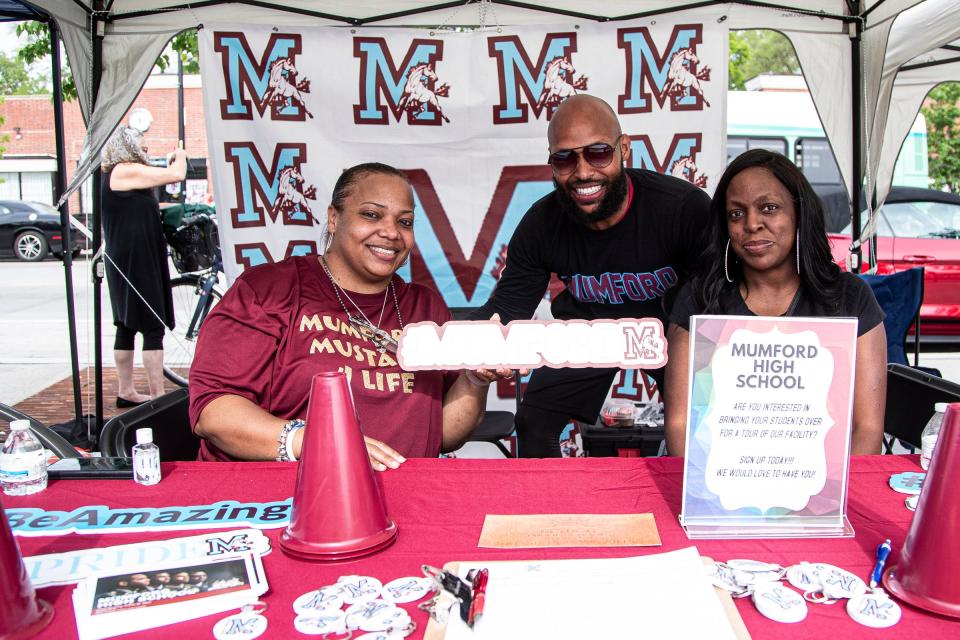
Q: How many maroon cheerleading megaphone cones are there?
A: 3